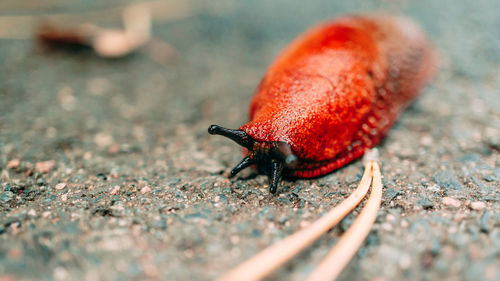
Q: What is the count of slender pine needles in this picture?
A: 2